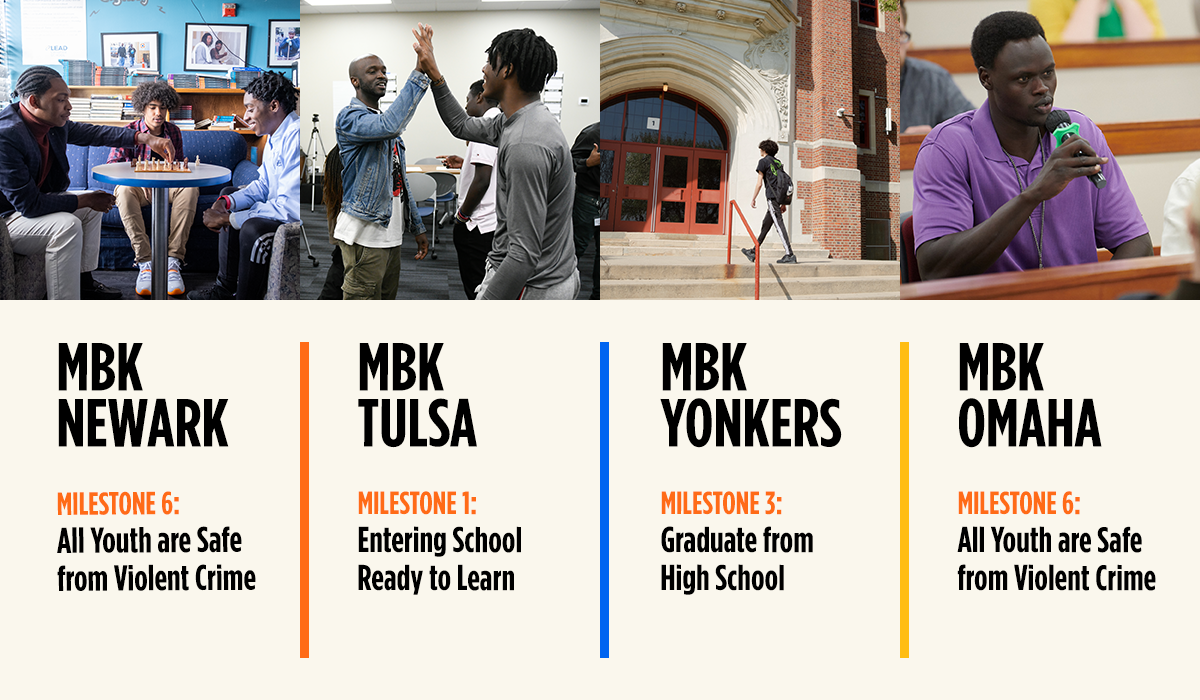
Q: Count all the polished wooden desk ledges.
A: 3